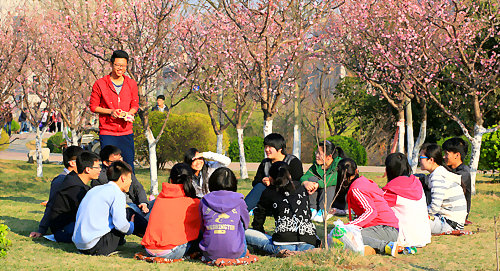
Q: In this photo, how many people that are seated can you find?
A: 14